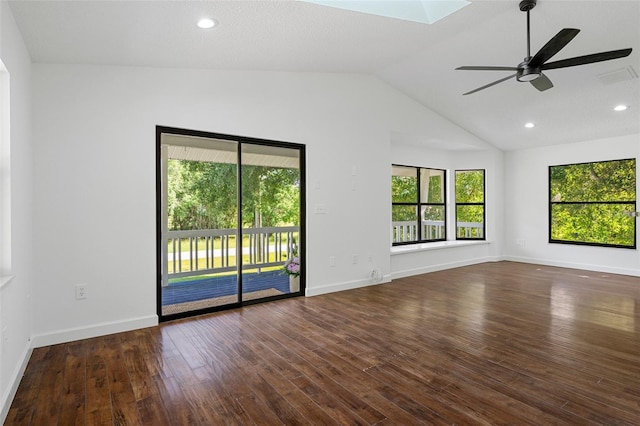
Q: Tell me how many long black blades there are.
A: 5